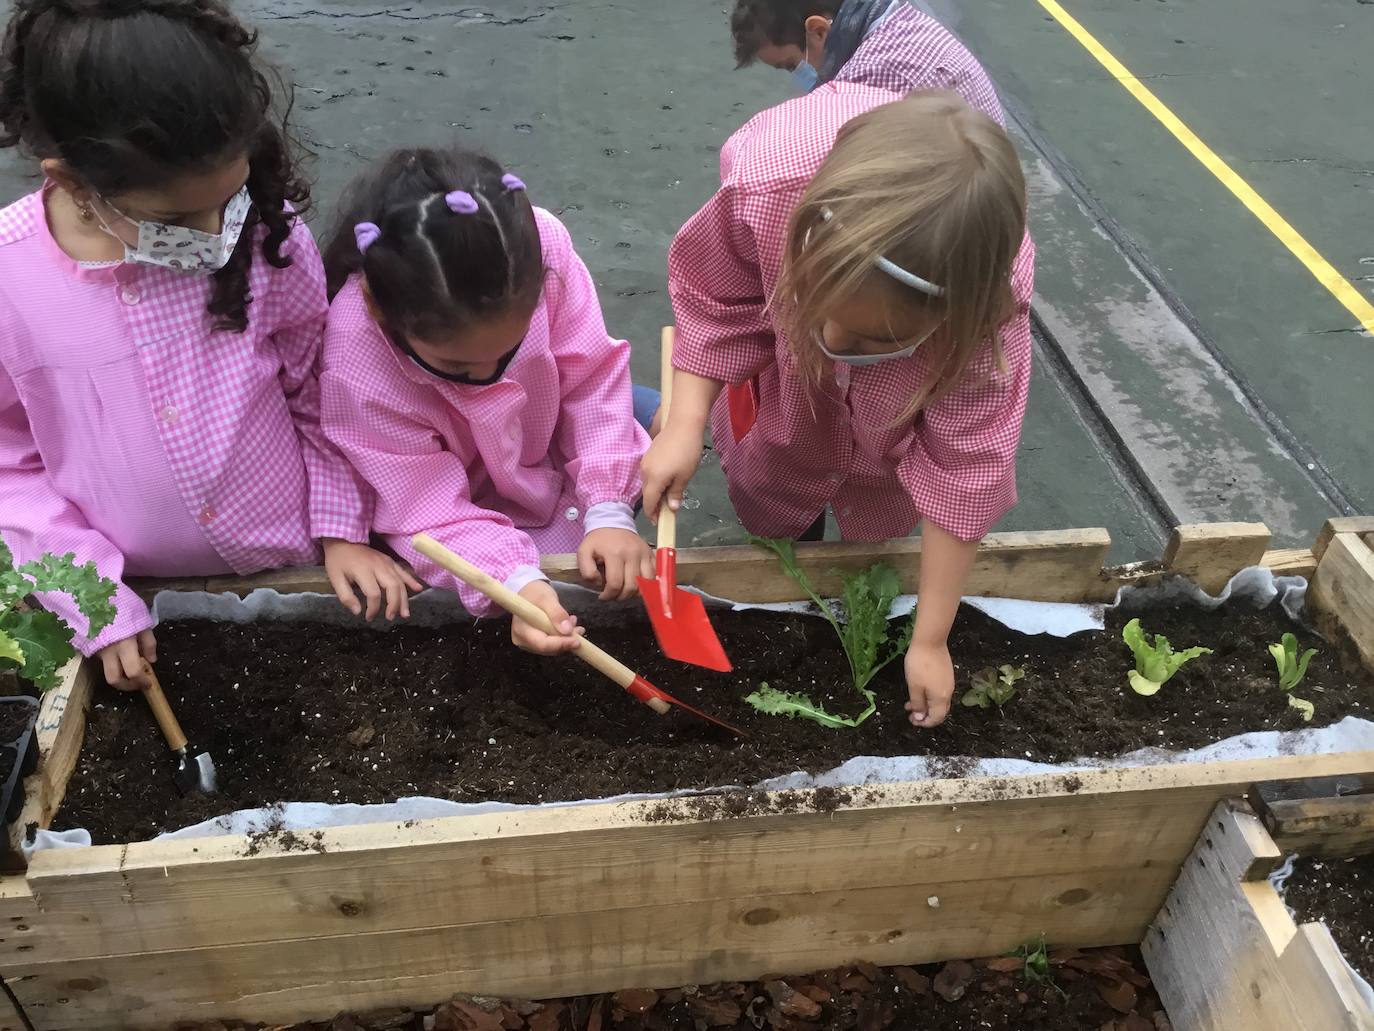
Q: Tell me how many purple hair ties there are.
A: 3